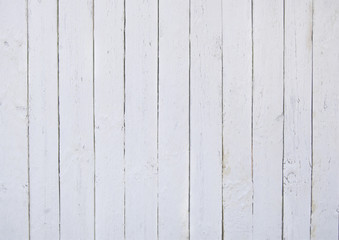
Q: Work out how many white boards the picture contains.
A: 11